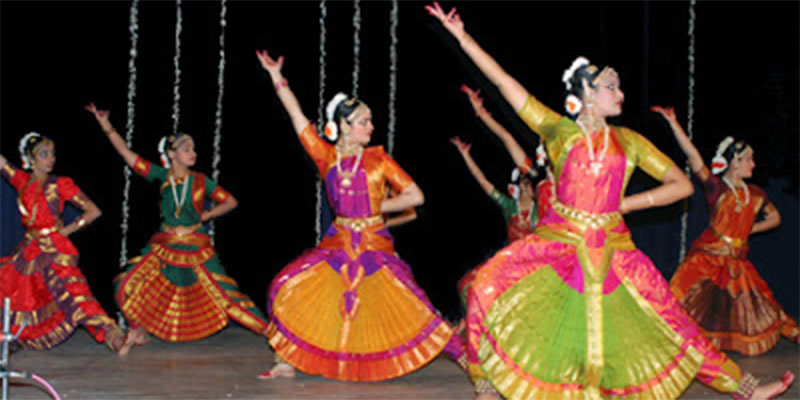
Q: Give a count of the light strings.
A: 7